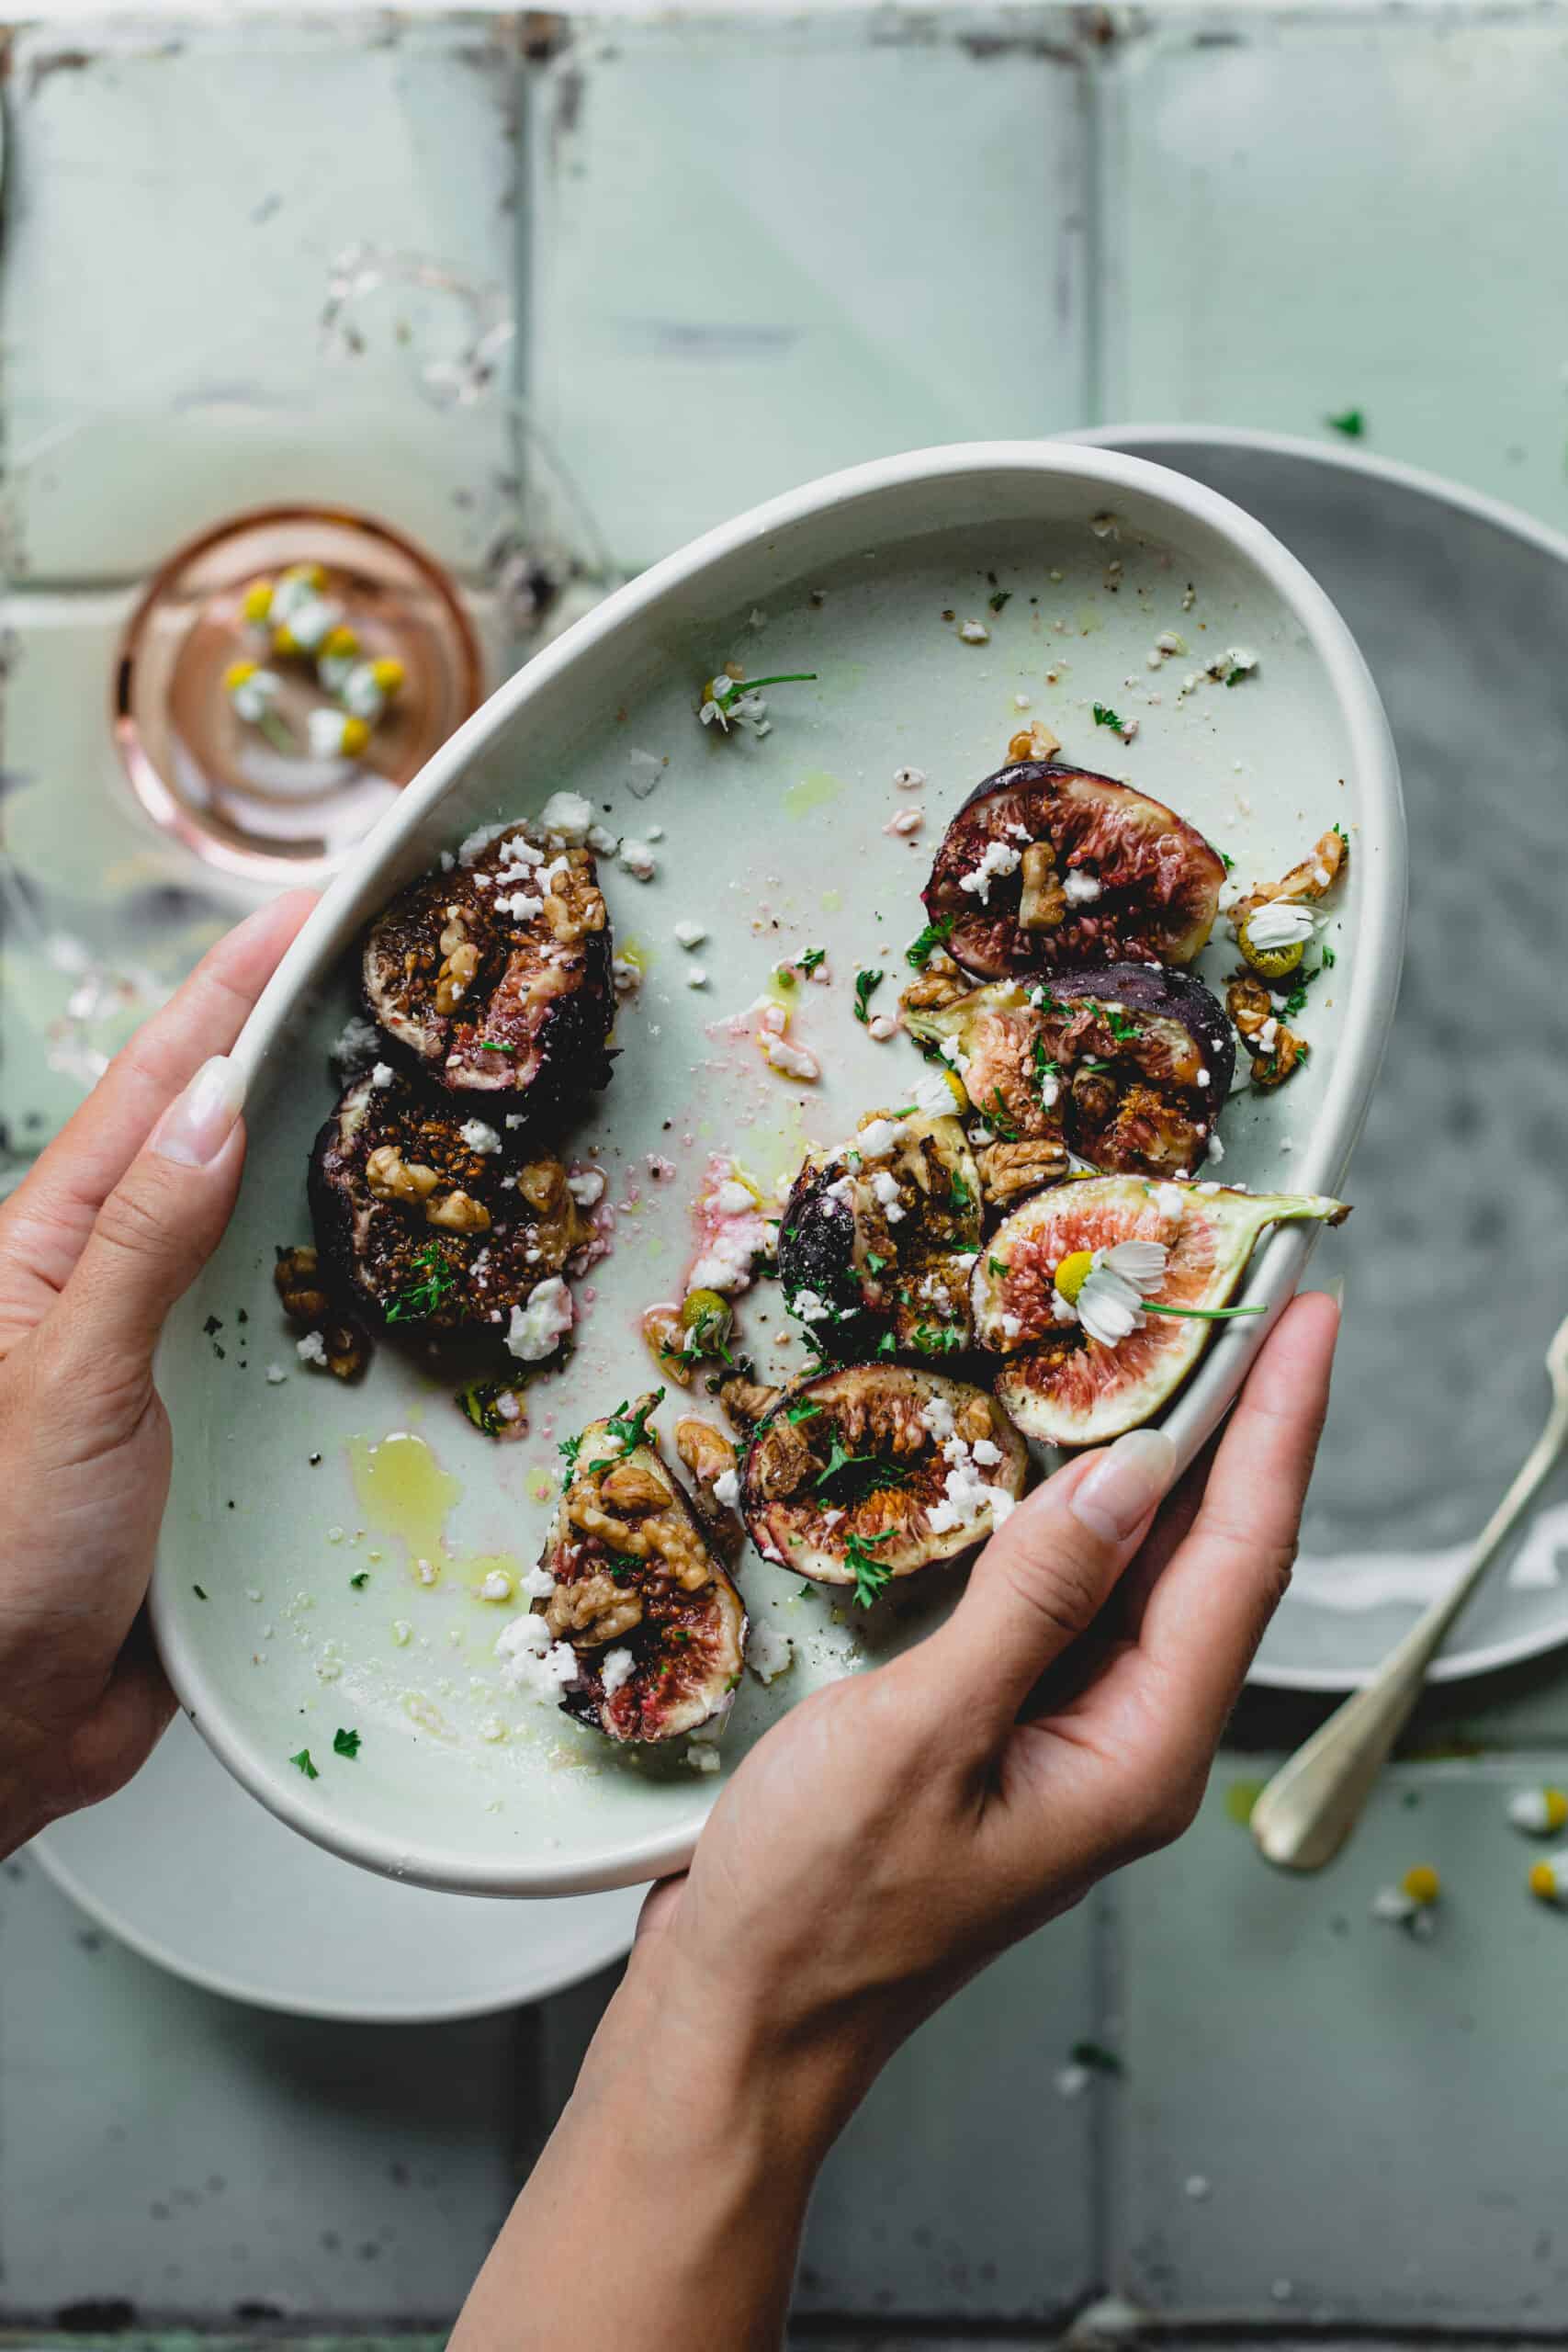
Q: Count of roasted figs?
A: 8